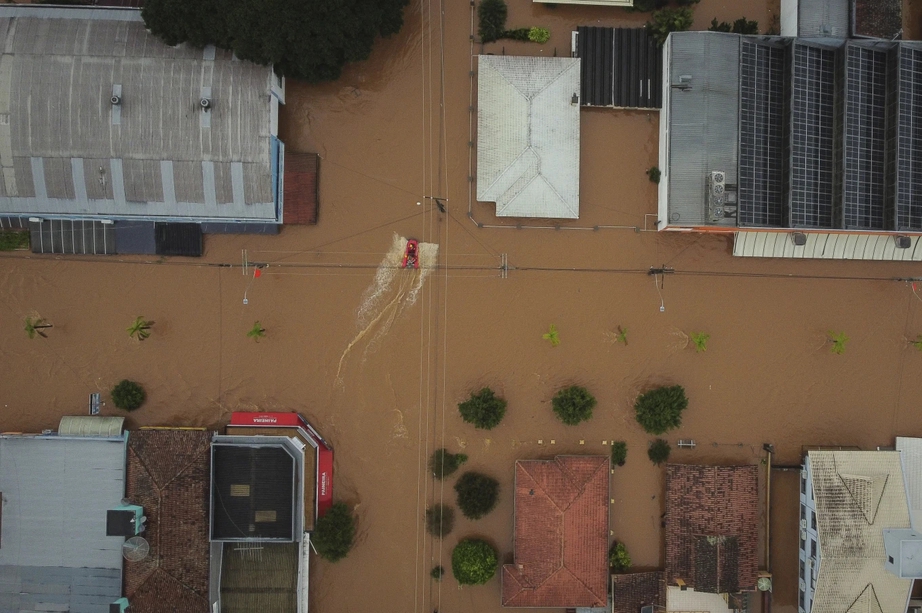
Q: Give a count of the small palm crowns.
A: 8